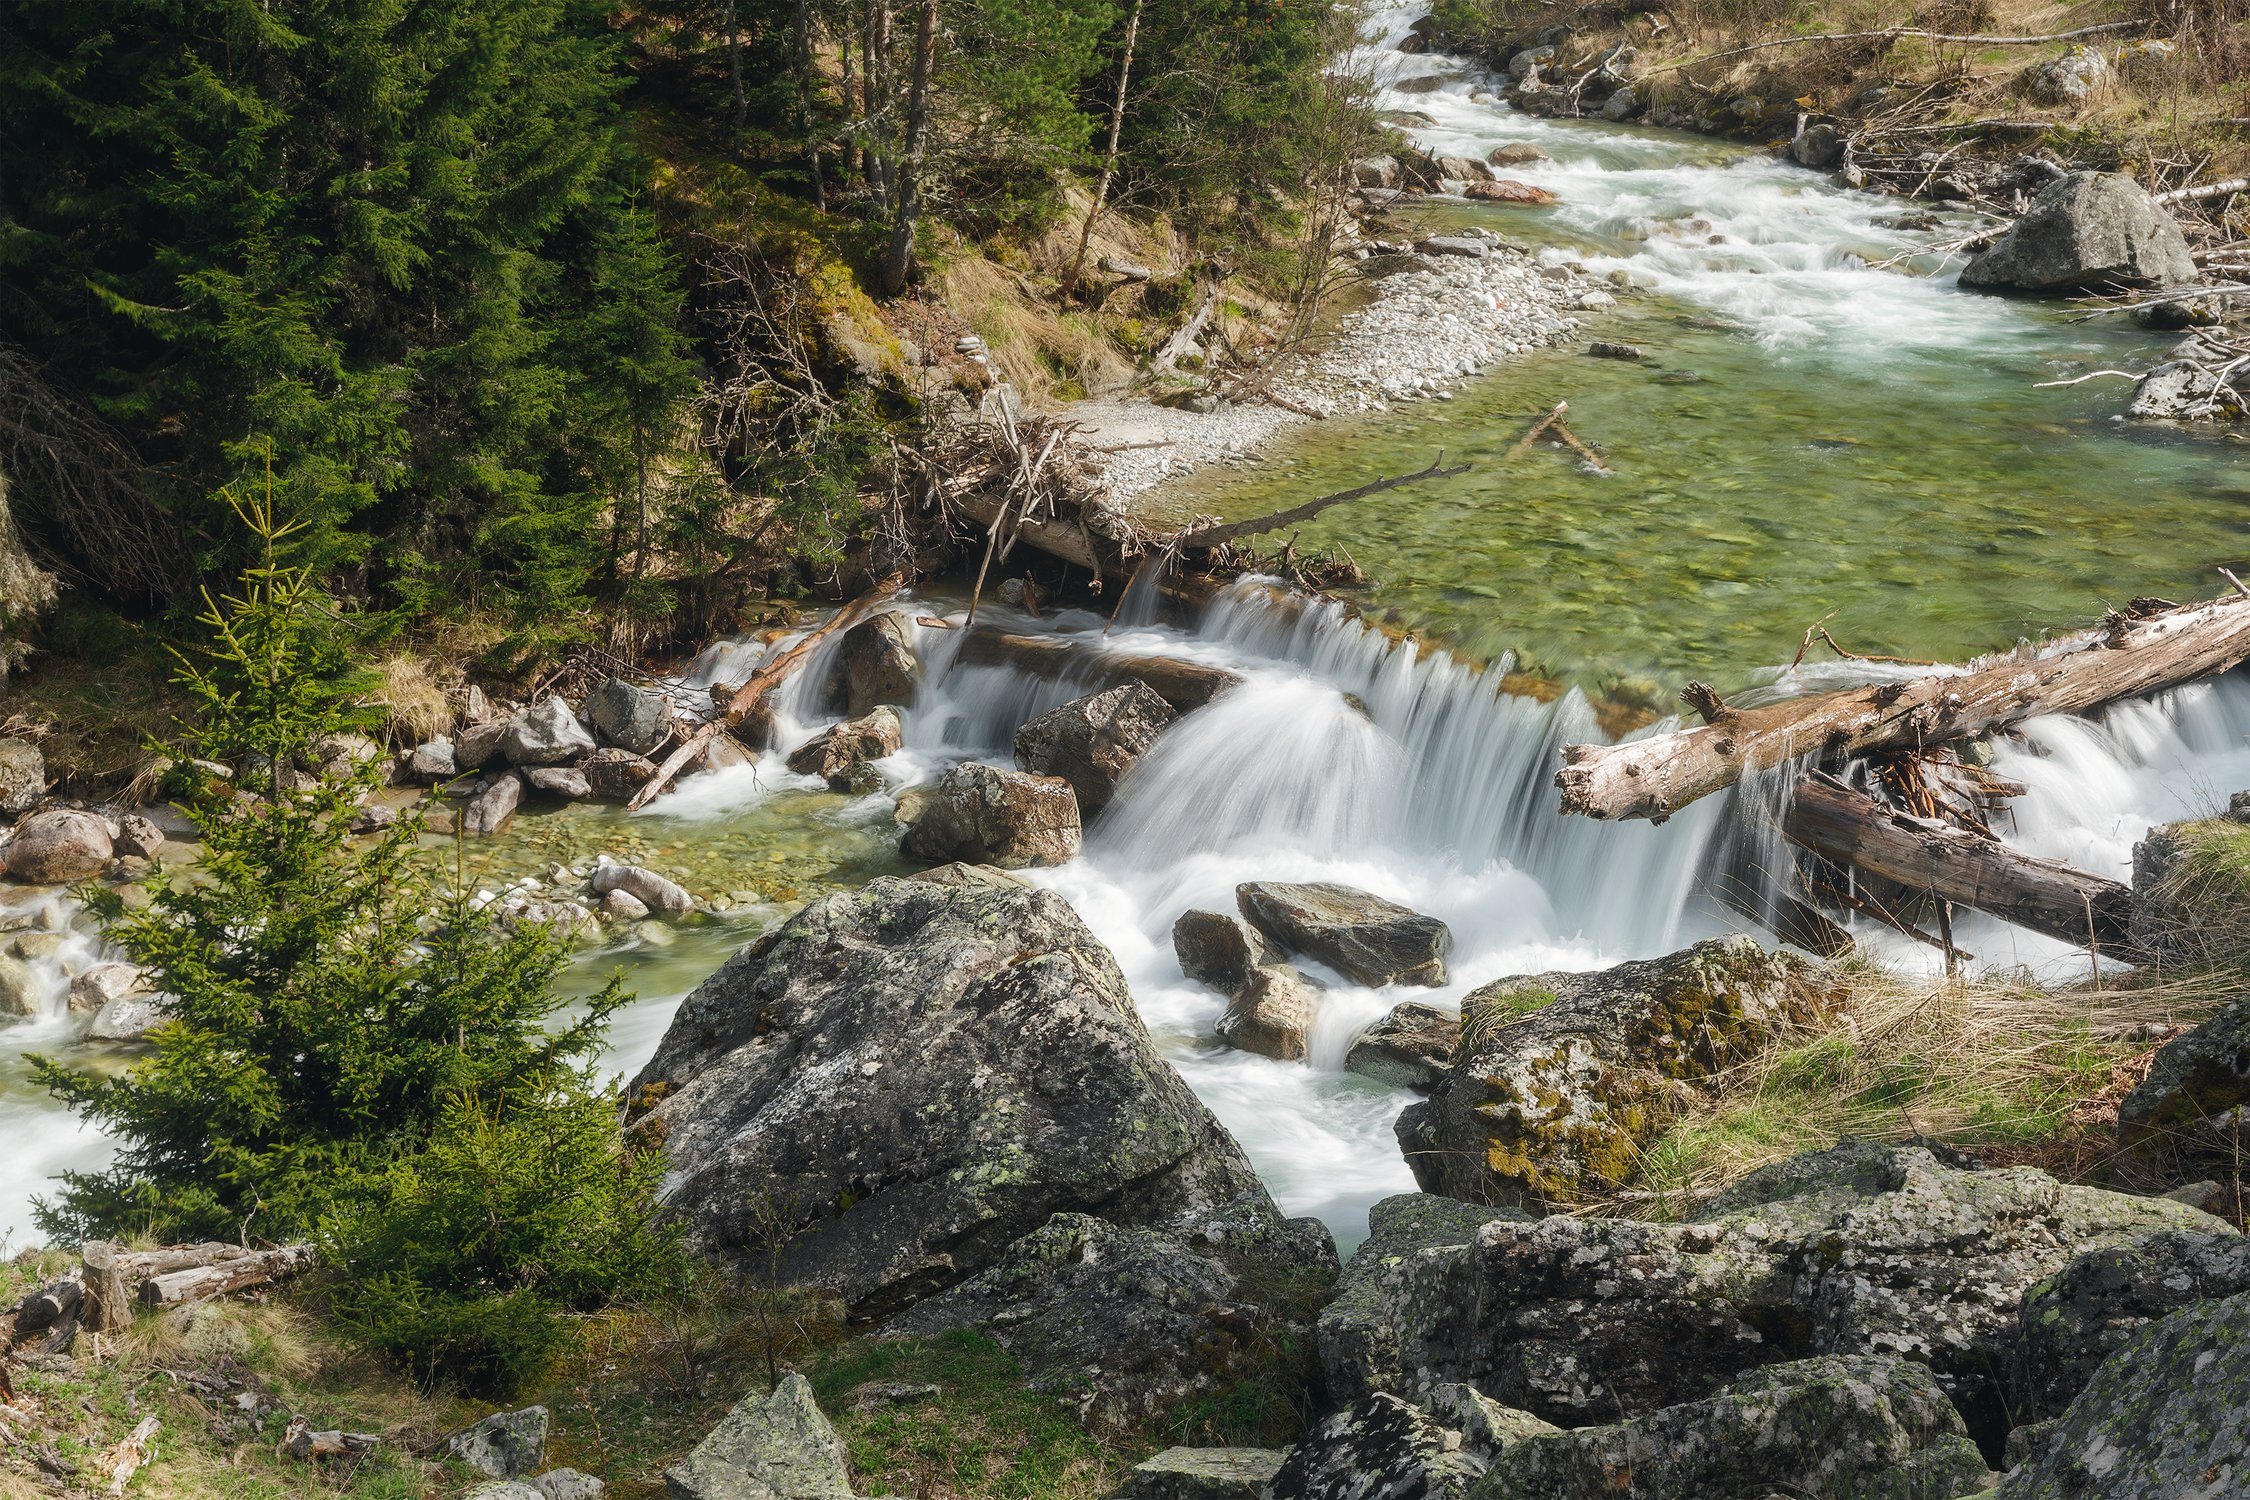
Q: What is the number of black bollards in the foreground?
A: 0